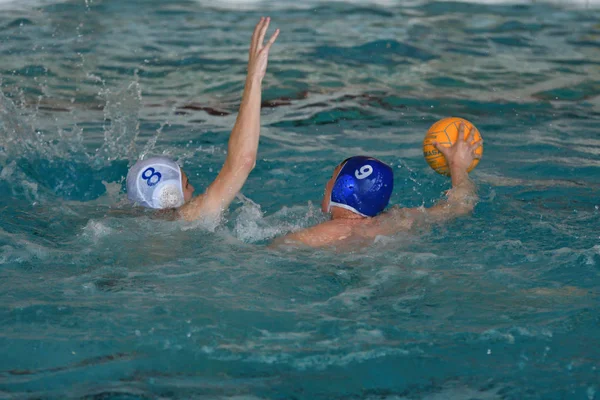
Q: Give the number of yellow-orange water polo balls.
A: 1